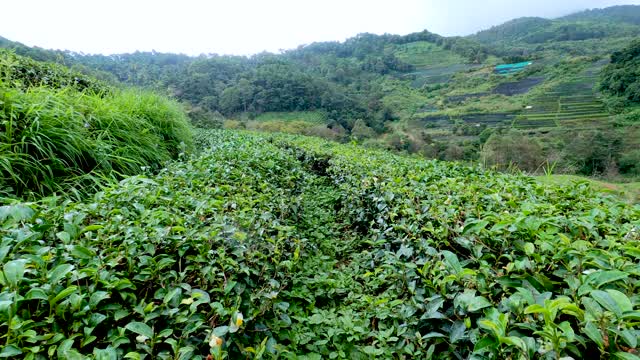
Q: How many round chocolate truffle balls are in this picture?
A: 0